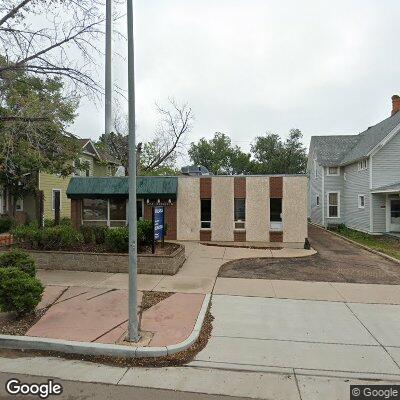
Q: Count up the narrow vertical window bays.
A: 3